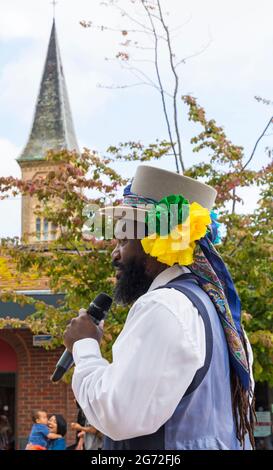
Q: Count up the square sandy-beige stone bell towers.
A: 1